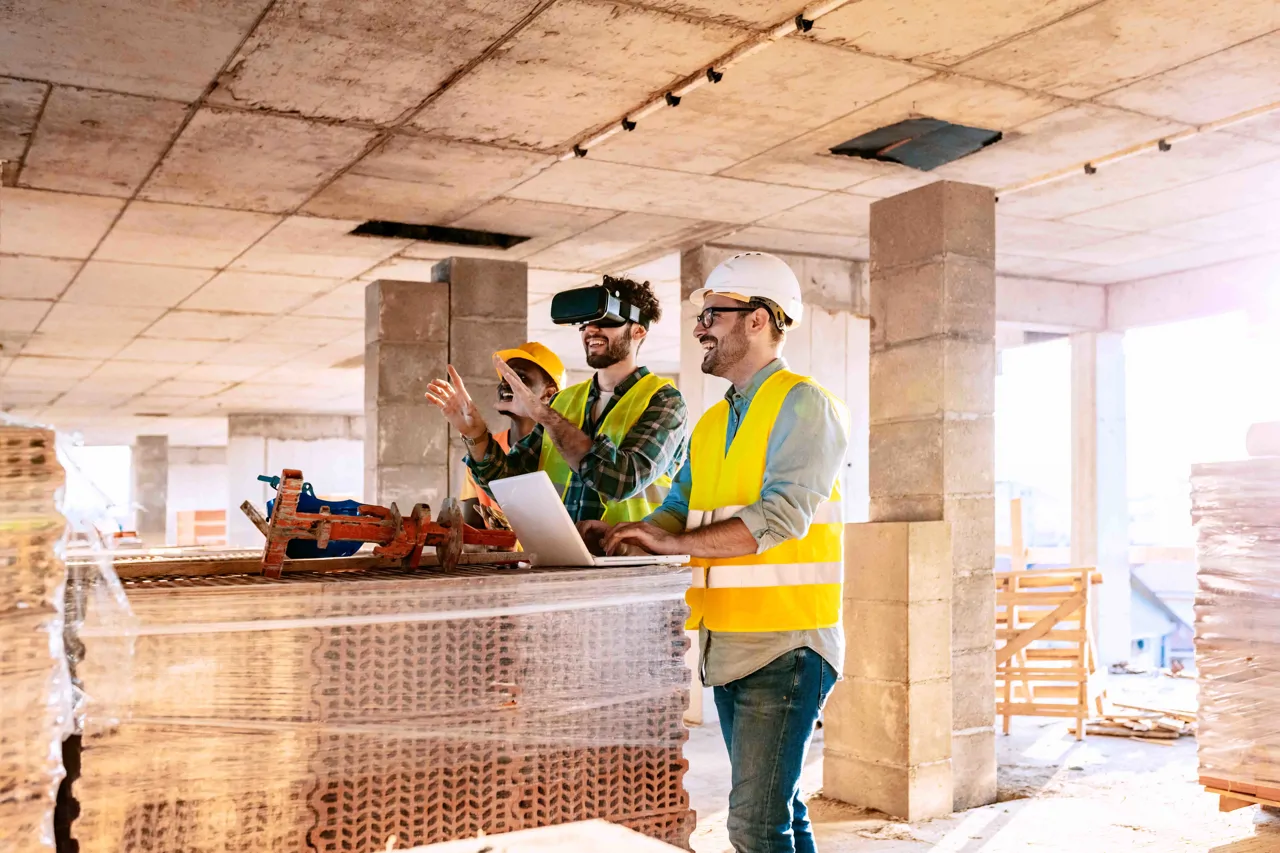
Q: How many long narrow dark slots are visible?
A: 1